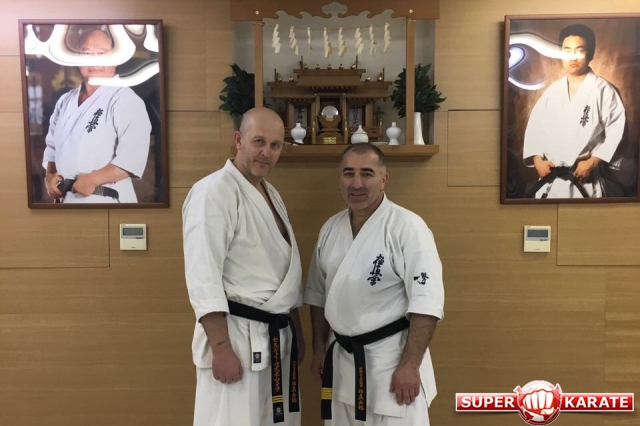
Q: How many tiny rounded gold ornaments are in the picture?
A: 9